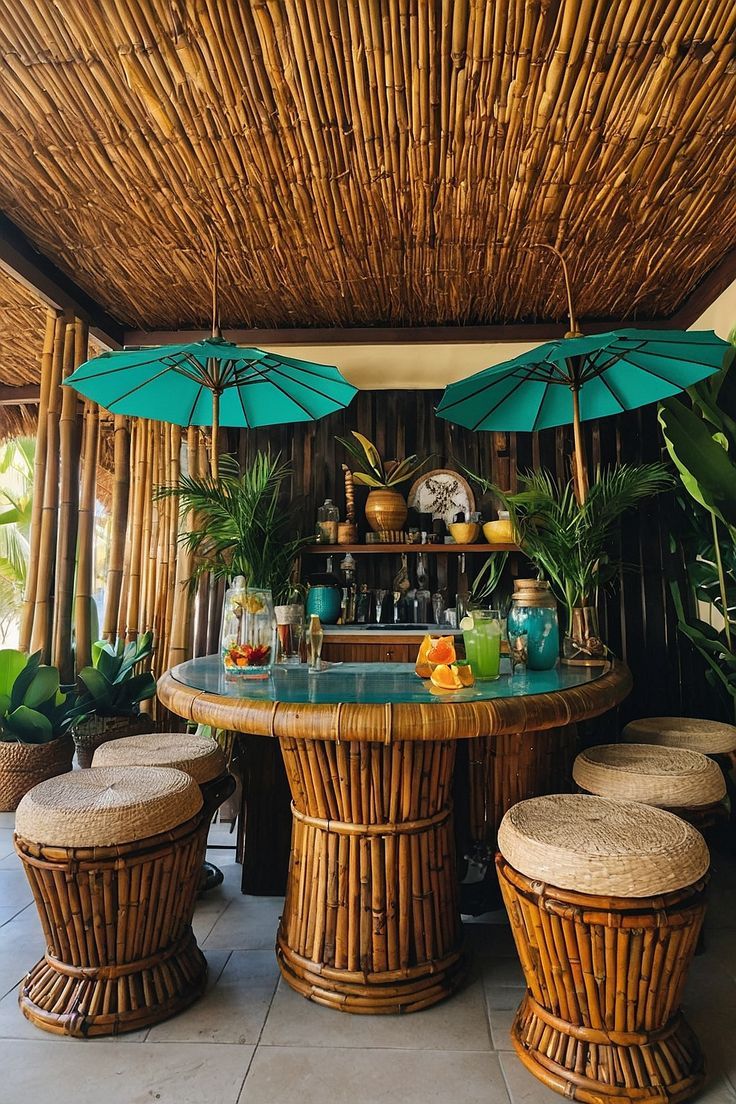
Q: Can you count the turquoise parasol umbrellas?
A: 2